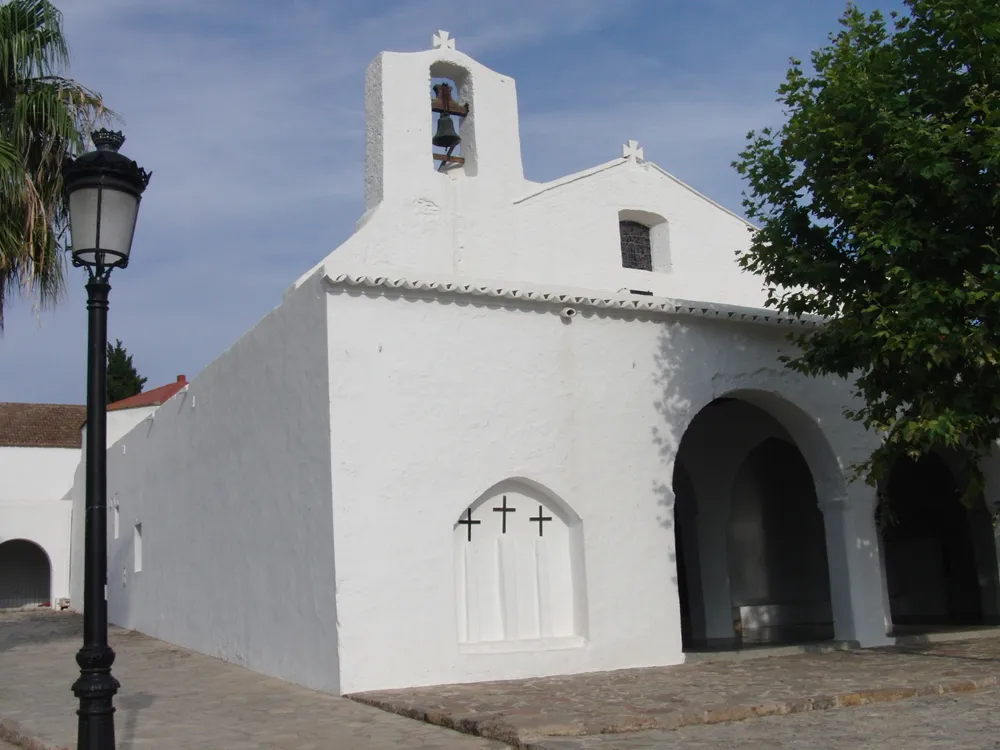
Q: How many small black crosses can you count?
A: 3